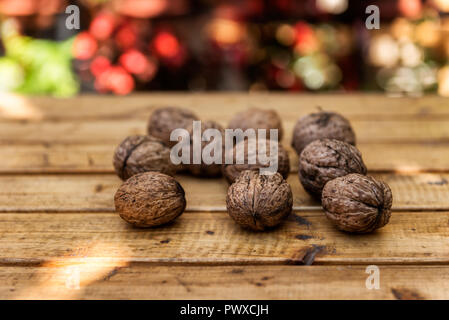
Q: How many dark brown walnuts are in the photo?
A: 10